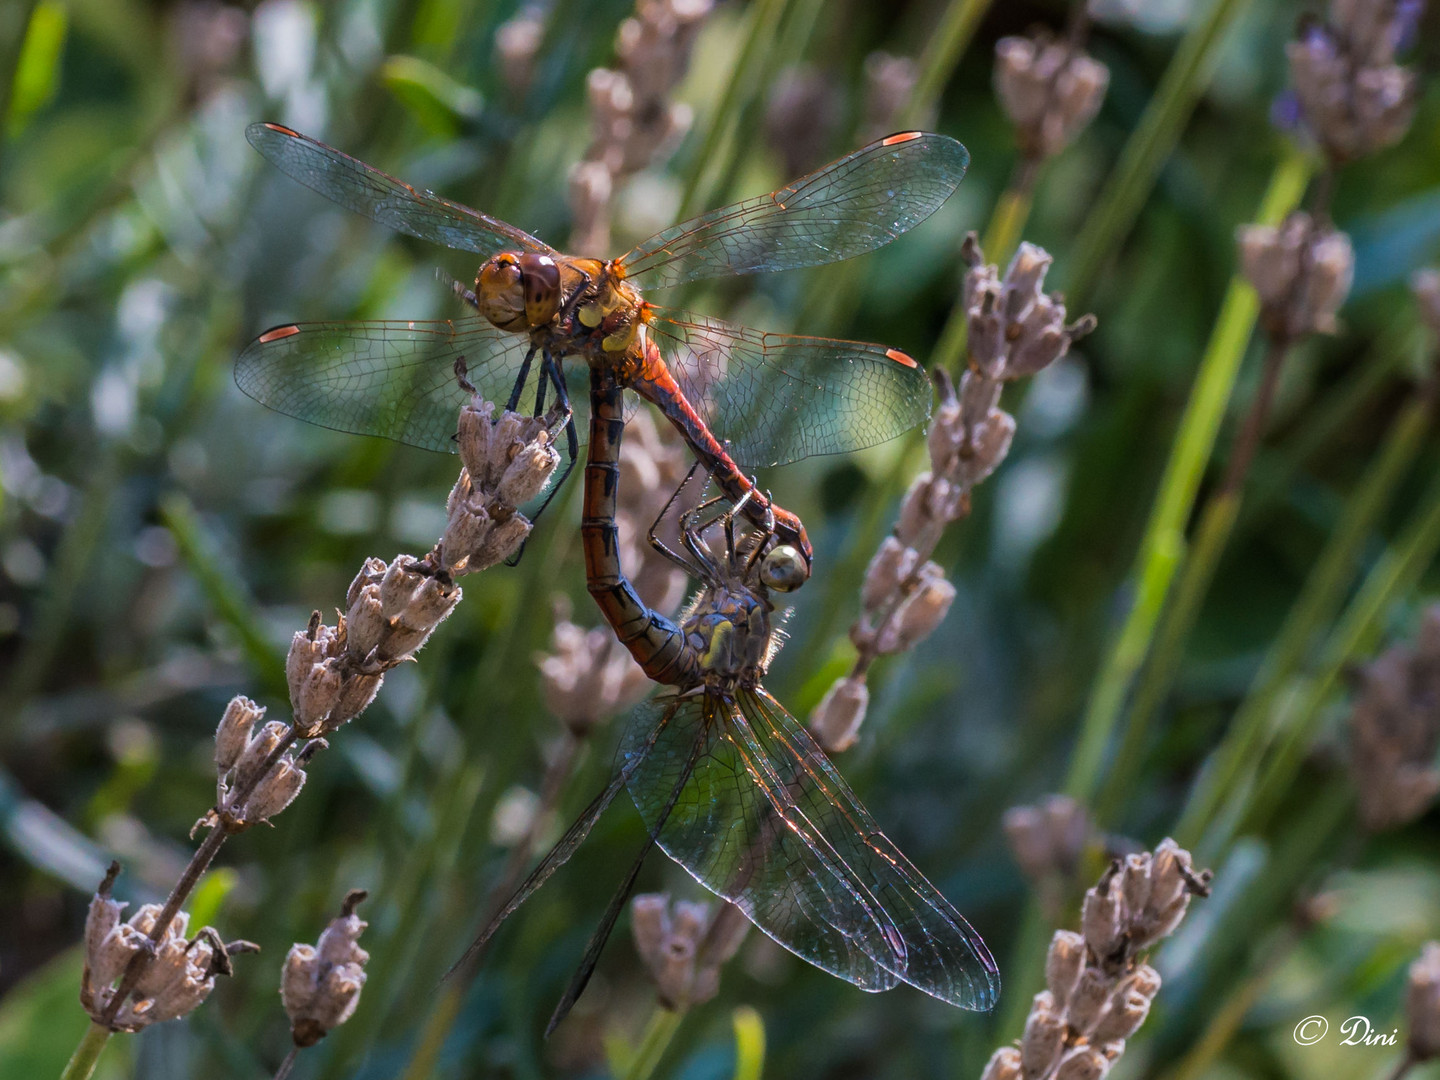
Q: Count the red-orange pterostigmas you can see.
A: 4